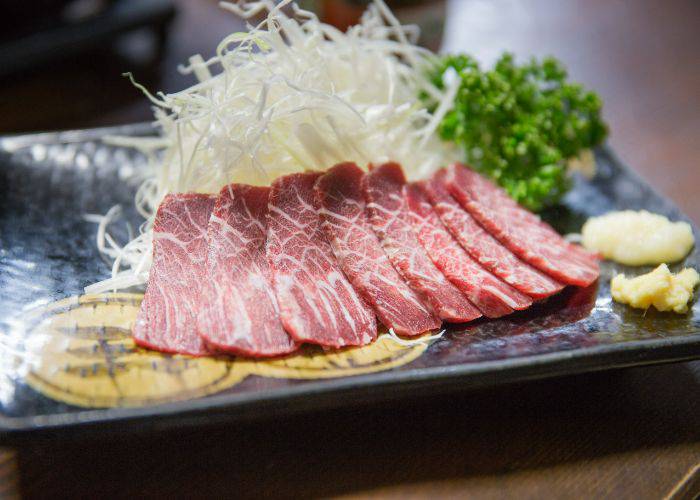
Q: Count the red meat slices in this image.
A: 8